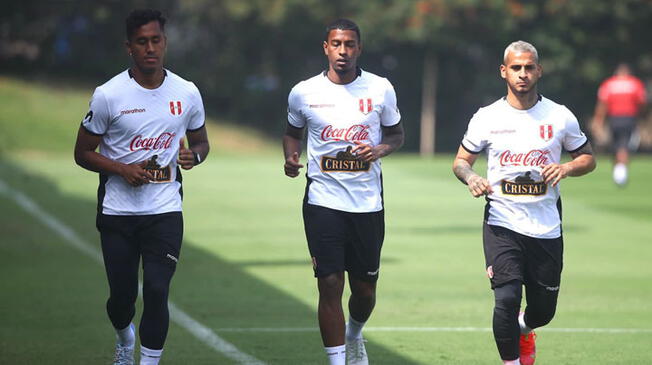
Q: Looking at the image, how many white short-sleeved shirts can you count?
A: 3